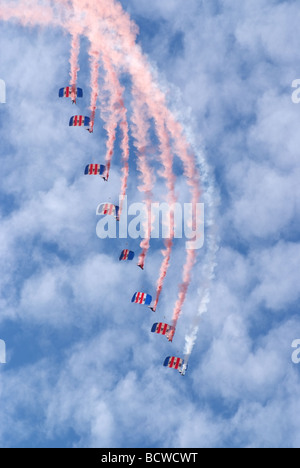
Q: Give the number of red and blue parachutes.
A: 8